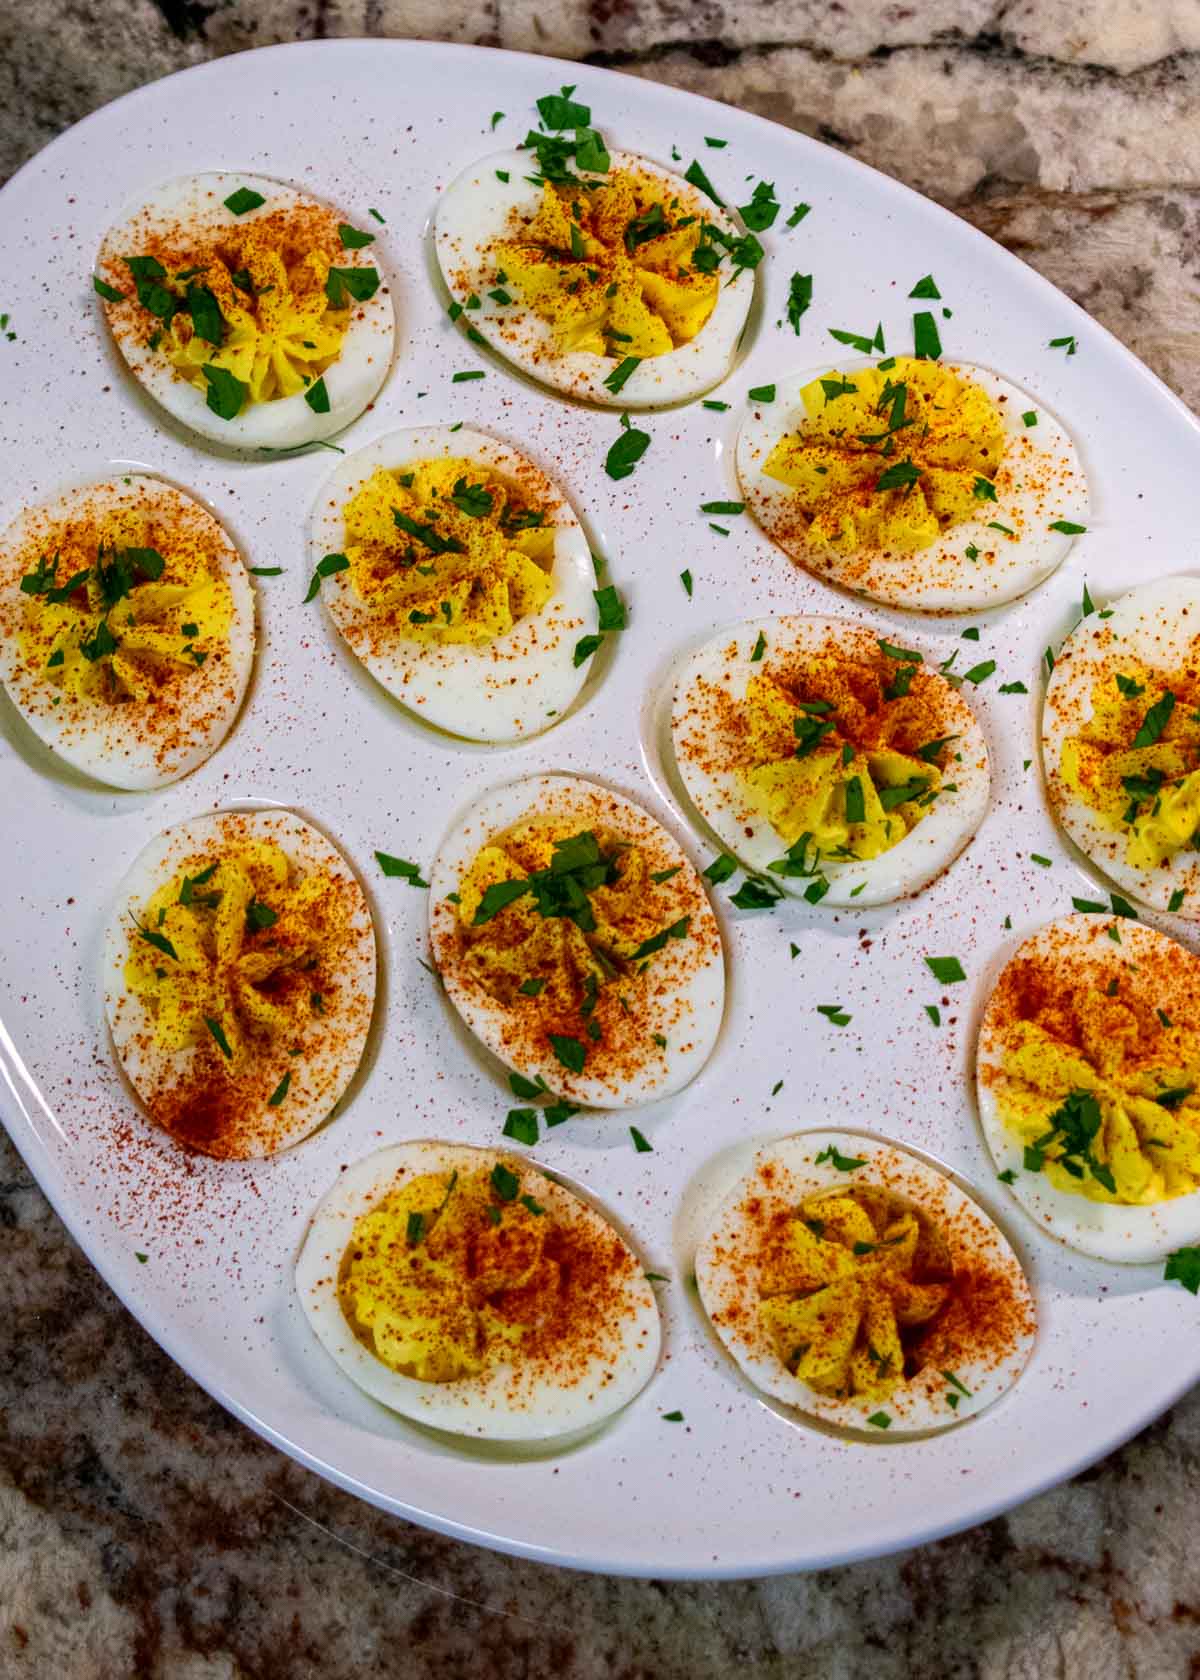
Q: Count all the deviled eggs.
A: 12